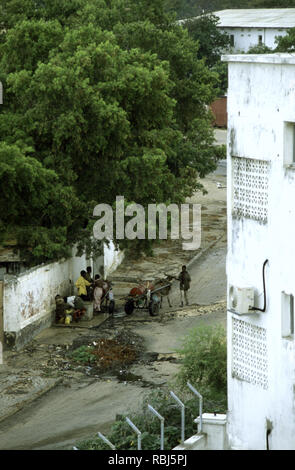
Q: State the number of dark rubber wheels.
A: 3